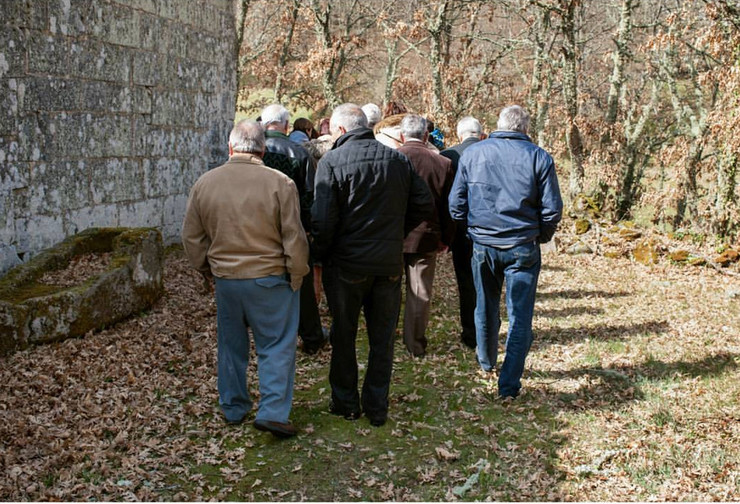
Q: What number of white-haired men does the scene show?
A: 7